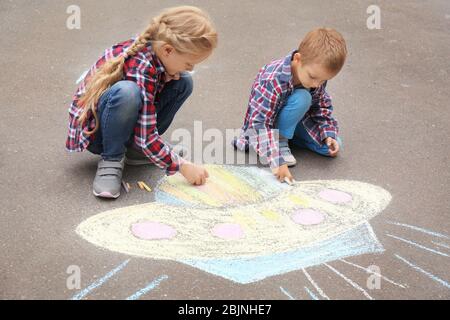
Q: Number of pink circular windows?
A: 4